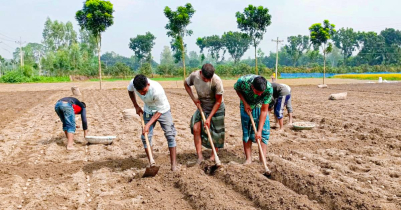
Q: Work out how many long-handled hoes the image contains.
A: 3